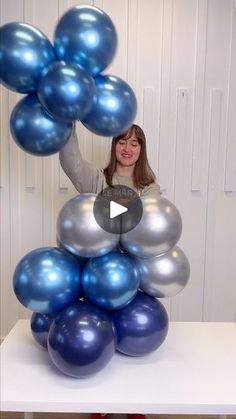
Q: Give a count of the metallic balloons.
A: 13